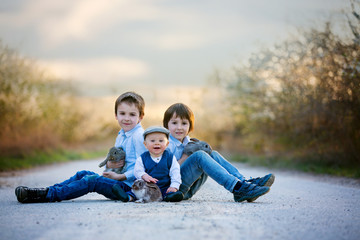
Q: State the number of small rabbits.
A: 3